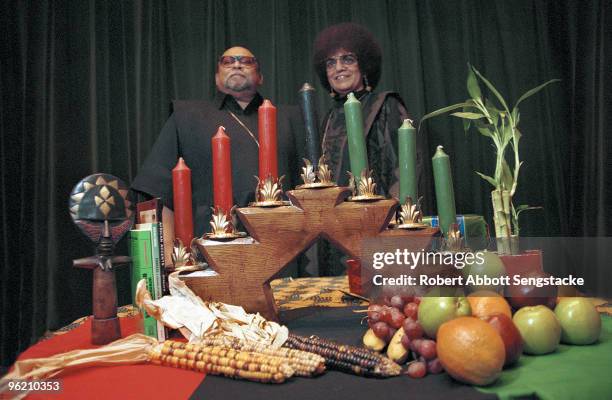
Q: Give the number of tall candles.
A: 7